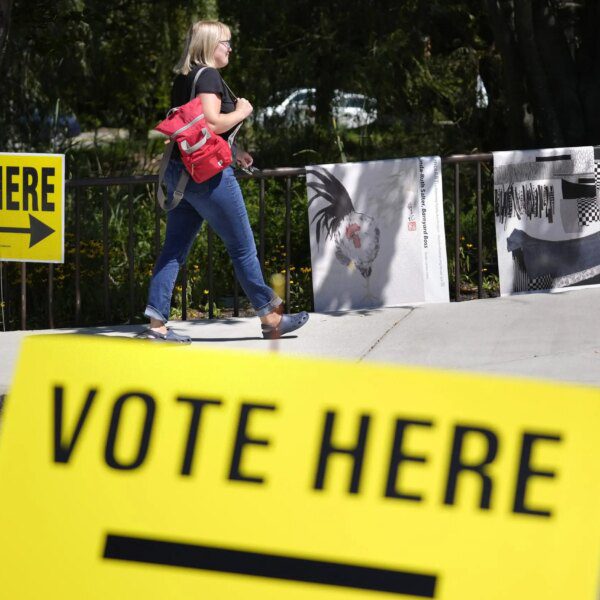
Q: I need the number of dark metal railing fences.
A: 1